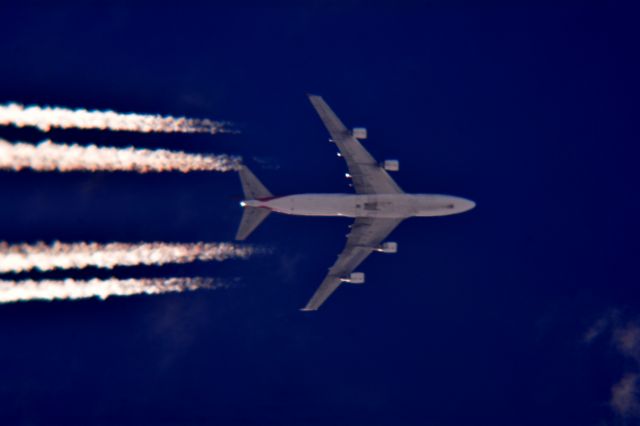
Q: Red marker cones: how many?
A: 0